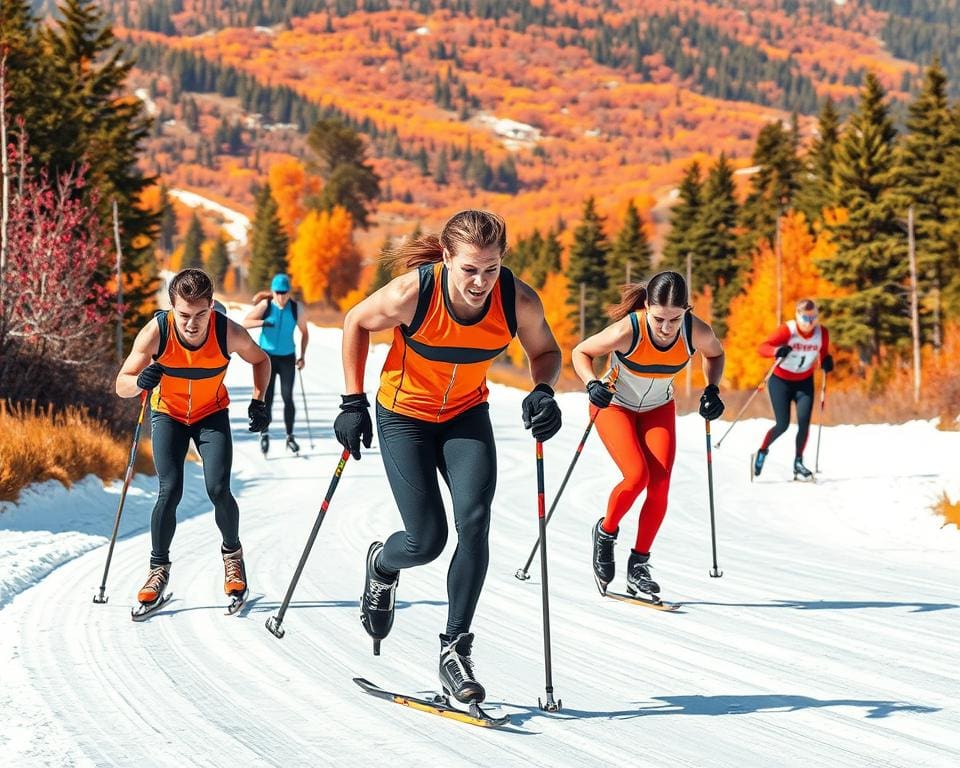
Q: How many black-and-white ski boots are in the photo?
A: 4